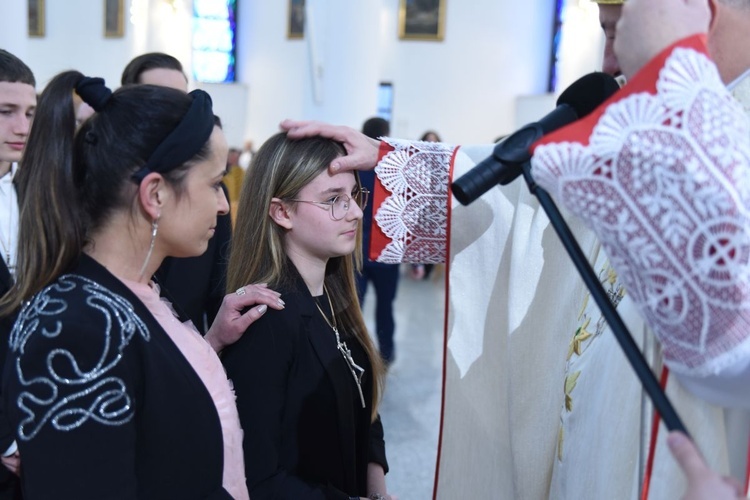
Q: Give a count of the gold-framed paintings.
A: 4